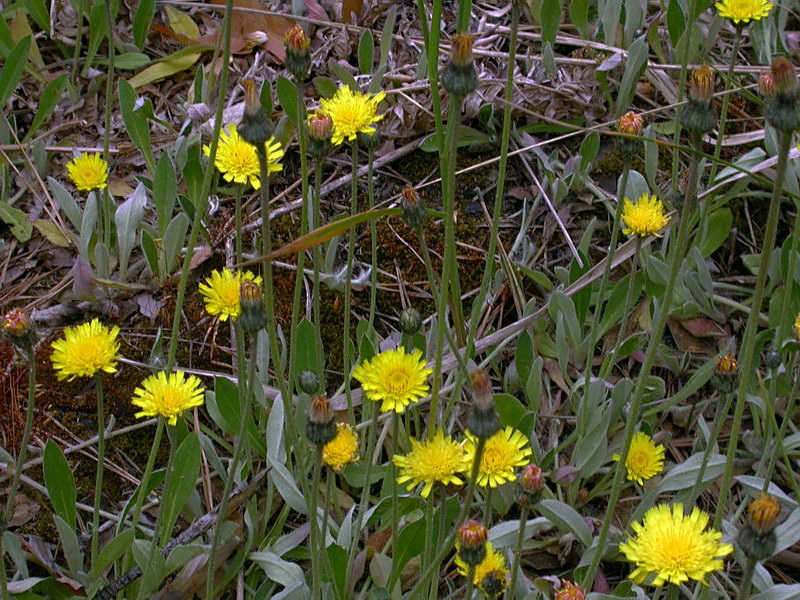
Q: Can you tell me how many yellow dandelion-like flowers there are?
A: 15